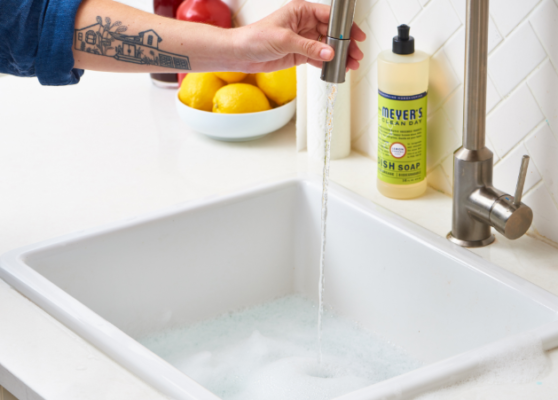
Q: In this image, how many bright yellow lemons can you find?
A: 4